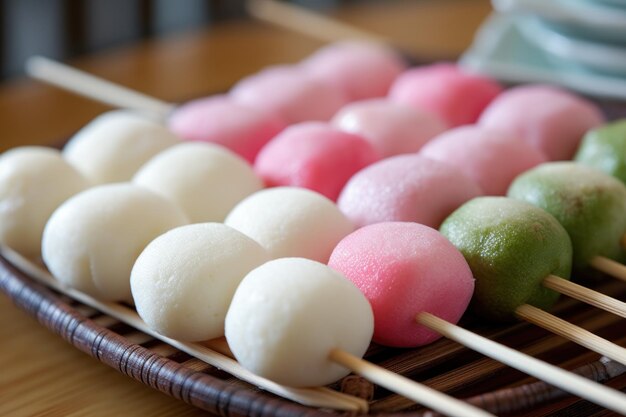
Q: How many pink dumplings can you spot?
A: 10